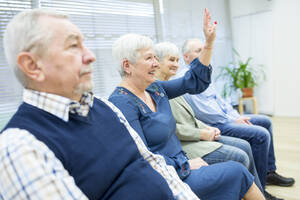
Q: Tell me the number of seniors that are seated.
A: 4